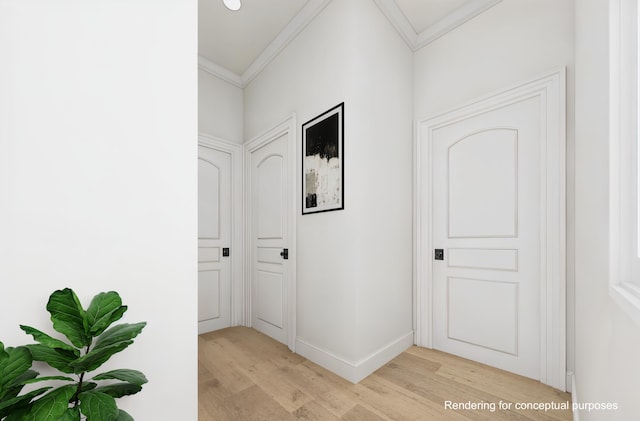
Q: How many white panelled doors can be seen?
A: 3